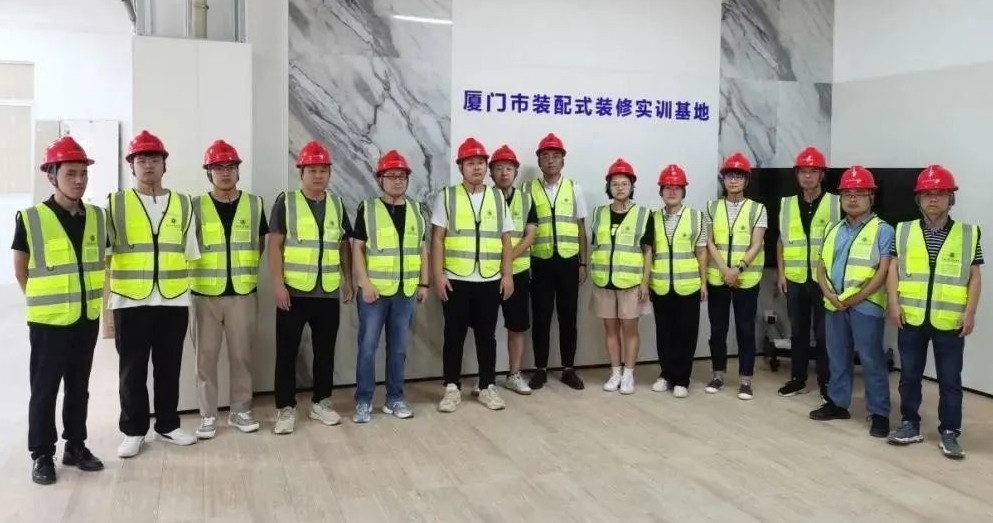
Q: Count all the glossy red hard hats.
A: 14